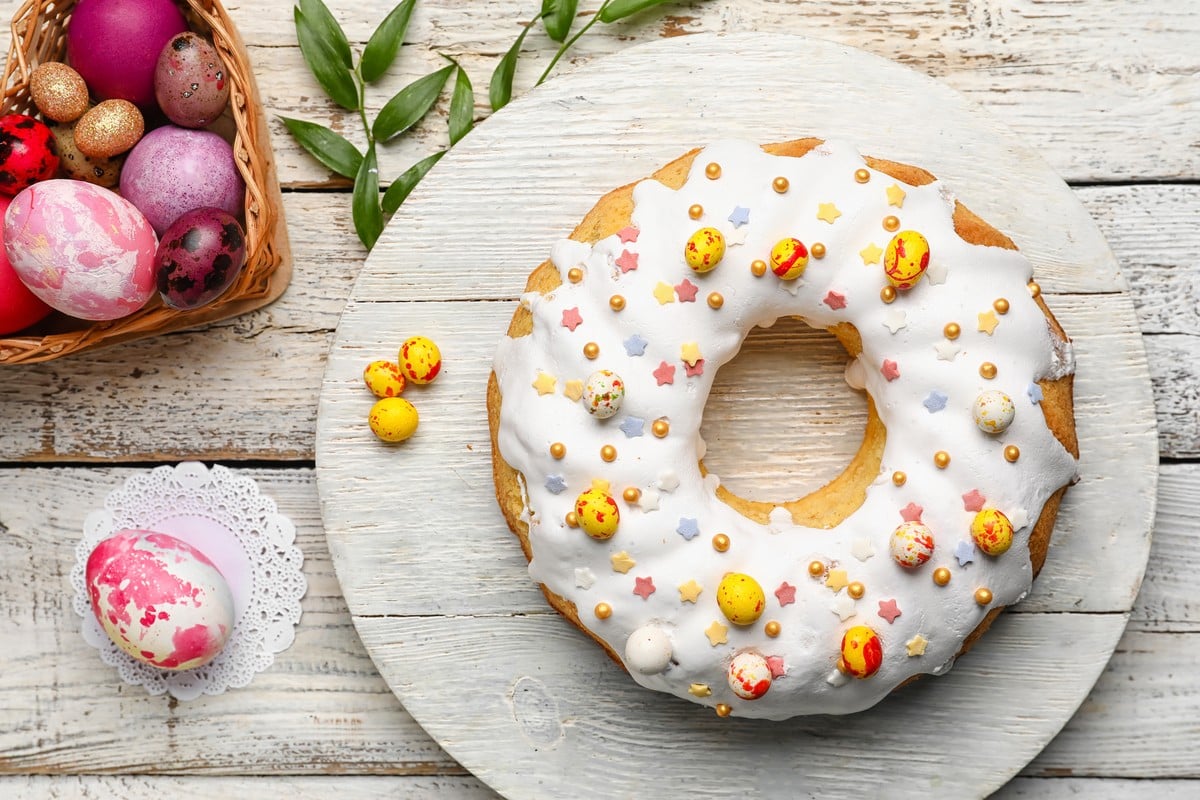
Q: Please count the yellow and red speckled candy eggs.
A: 10